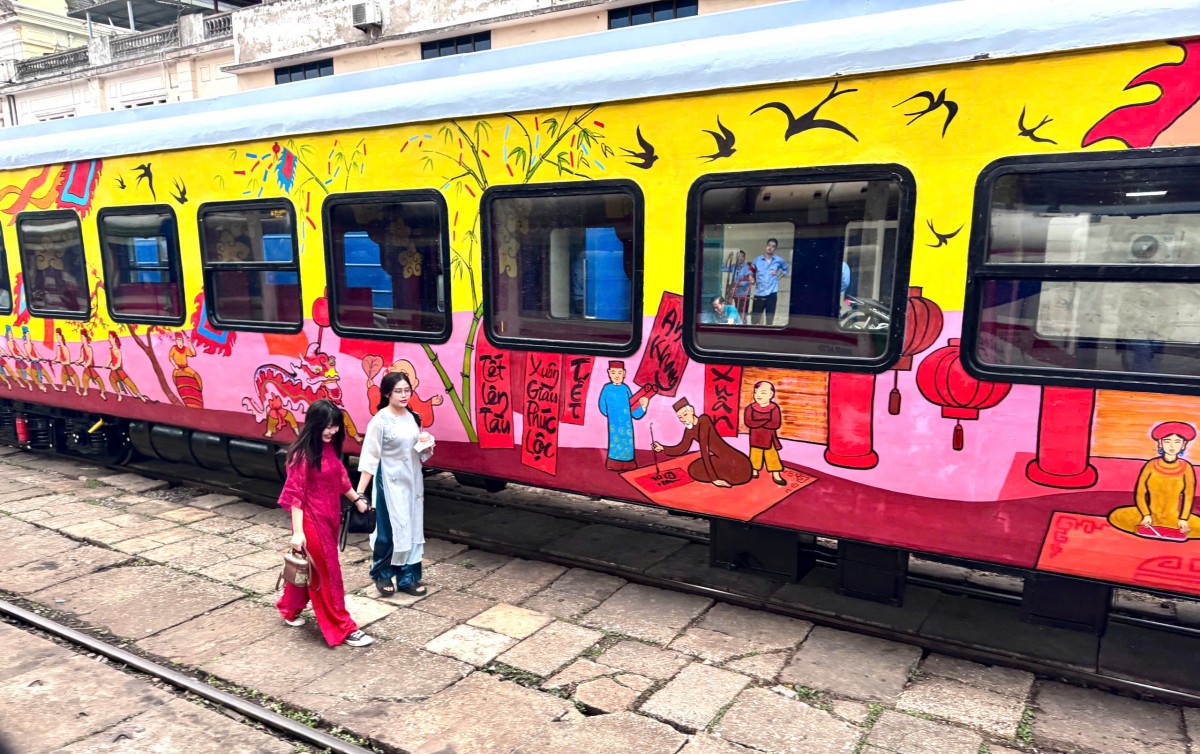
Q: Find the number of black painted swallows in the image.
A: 9